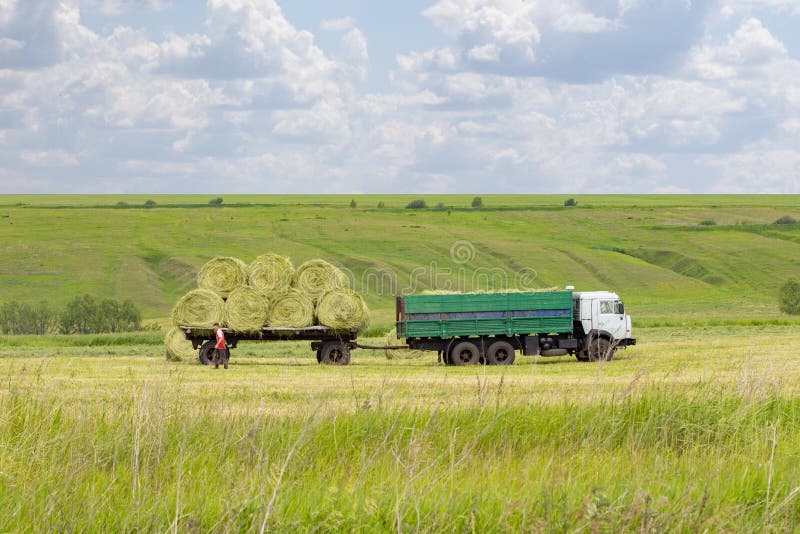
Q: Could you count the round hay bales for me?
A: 9